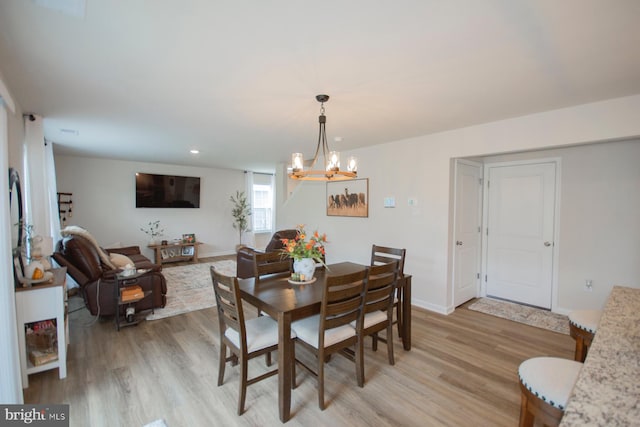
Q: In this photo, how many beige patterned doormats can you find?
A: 1